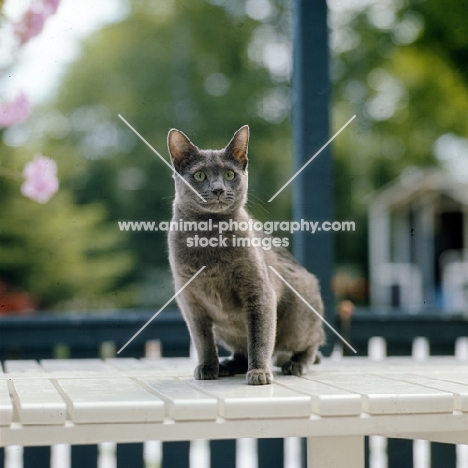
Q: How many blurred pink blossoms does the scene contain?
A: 3